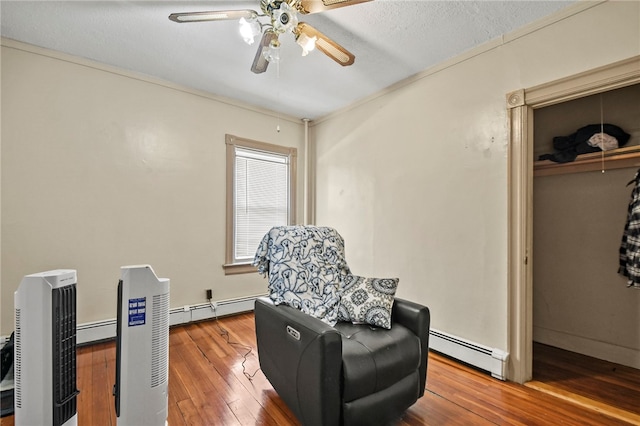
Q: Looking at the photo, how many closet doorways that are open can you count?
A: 1